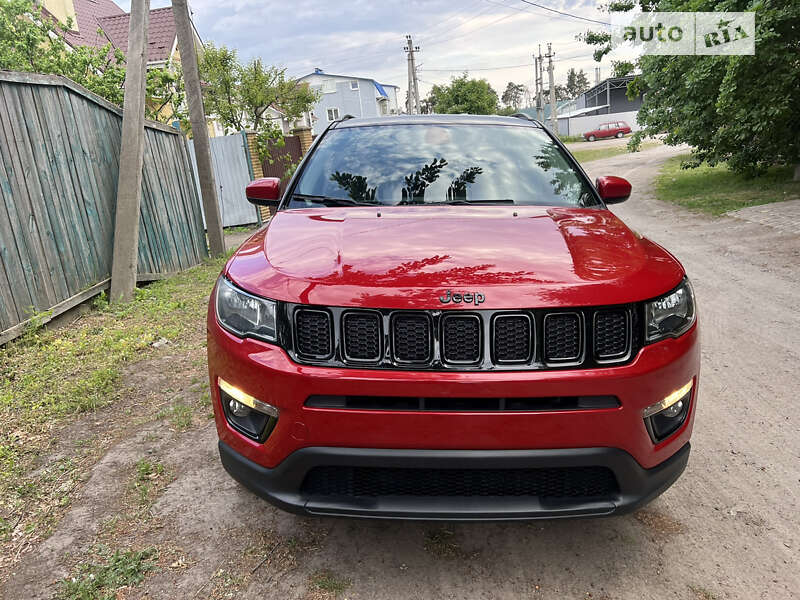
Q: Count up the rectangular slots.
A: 7